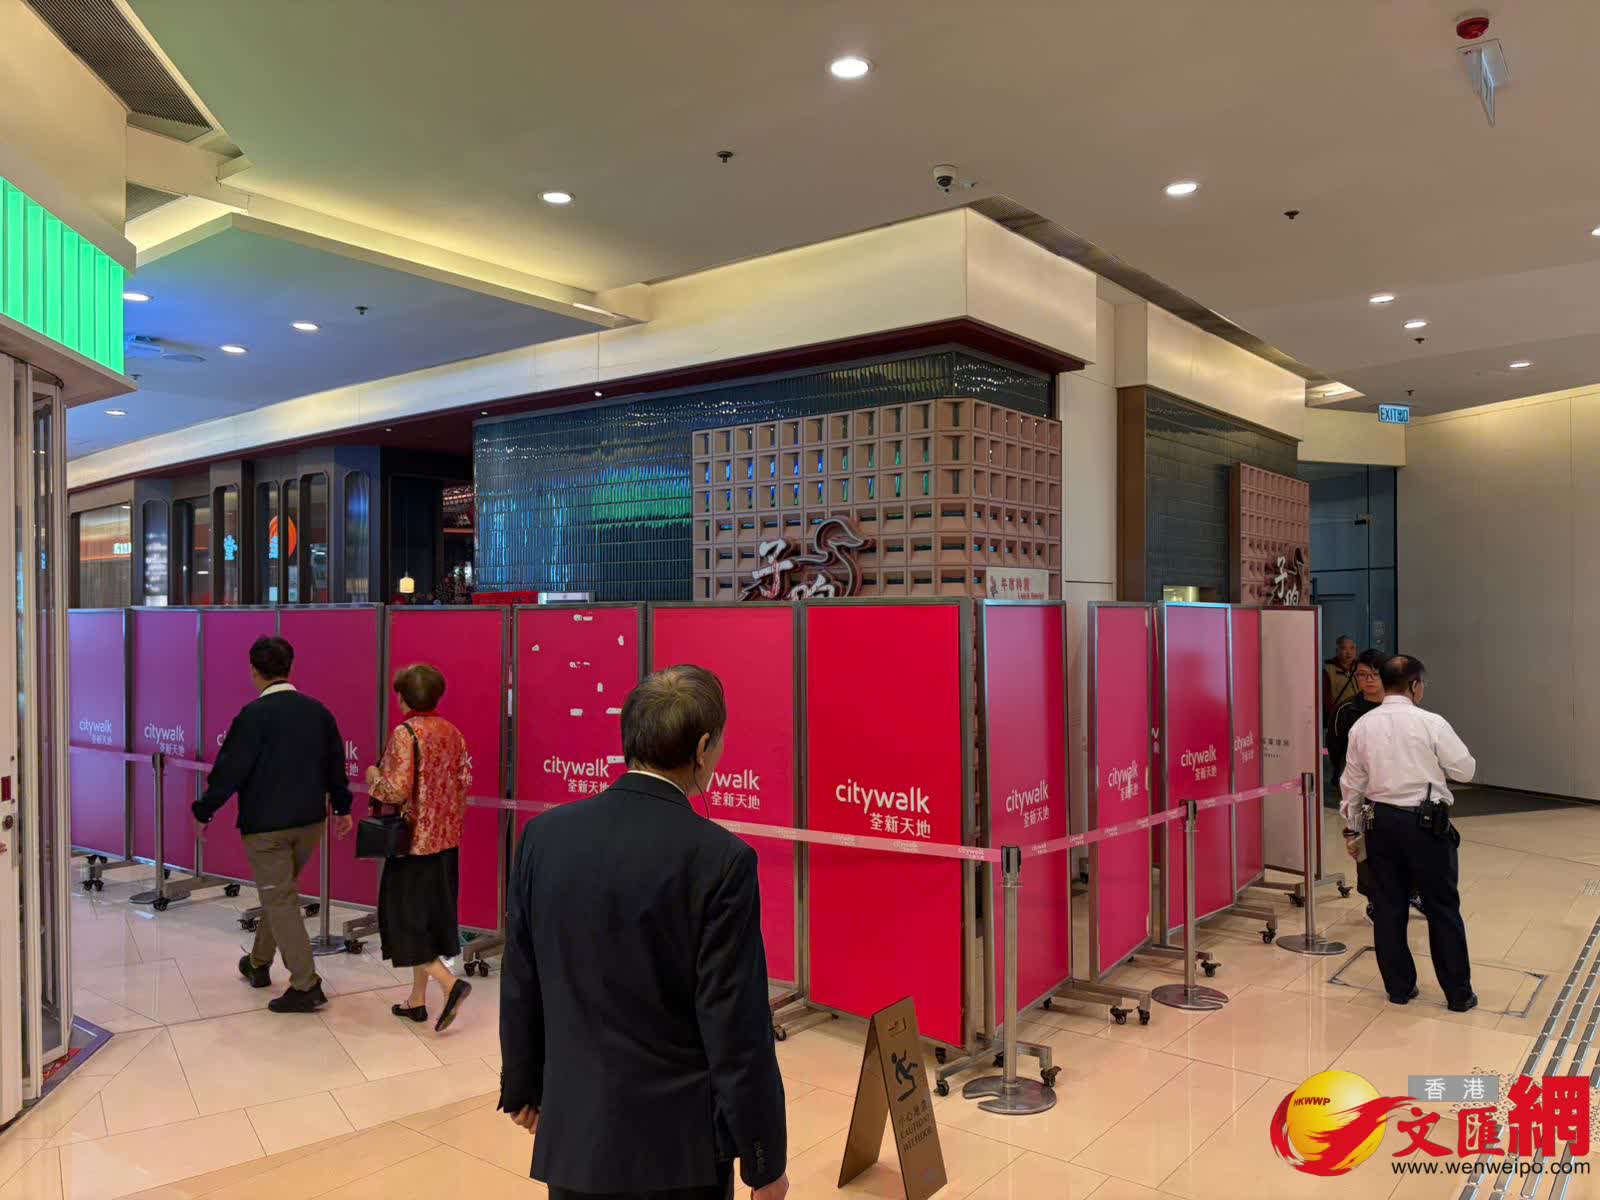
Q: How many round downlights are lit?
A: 11